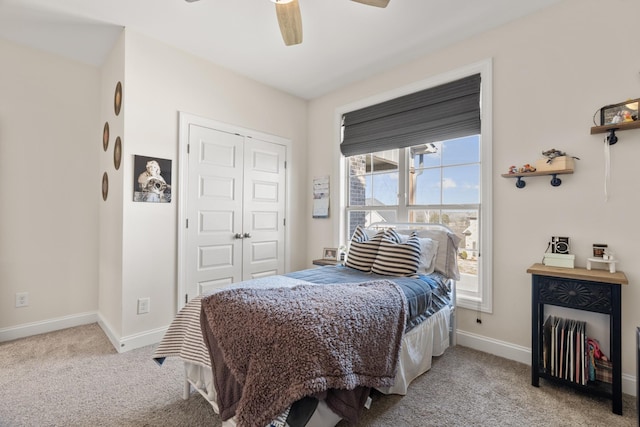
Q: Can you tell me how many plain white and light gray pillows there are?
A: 2